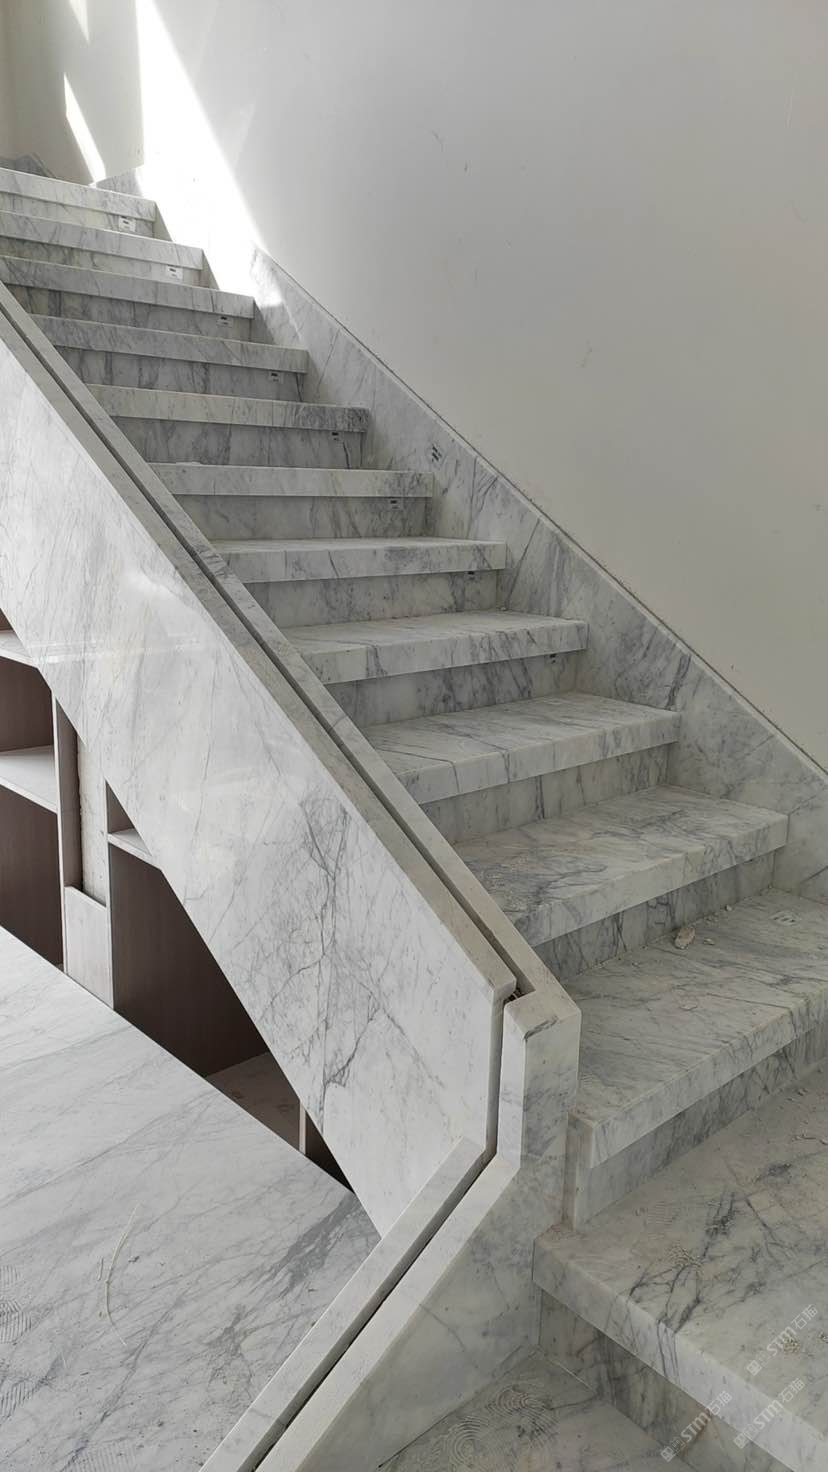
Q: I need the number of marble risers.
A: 12